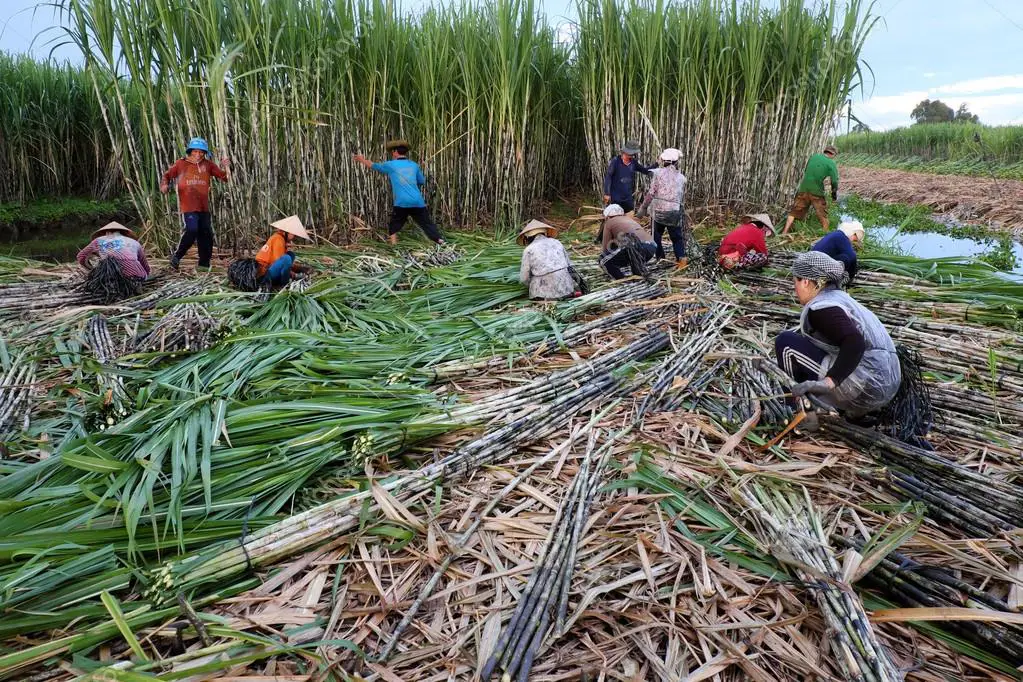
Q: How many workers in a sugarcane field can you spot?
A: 12